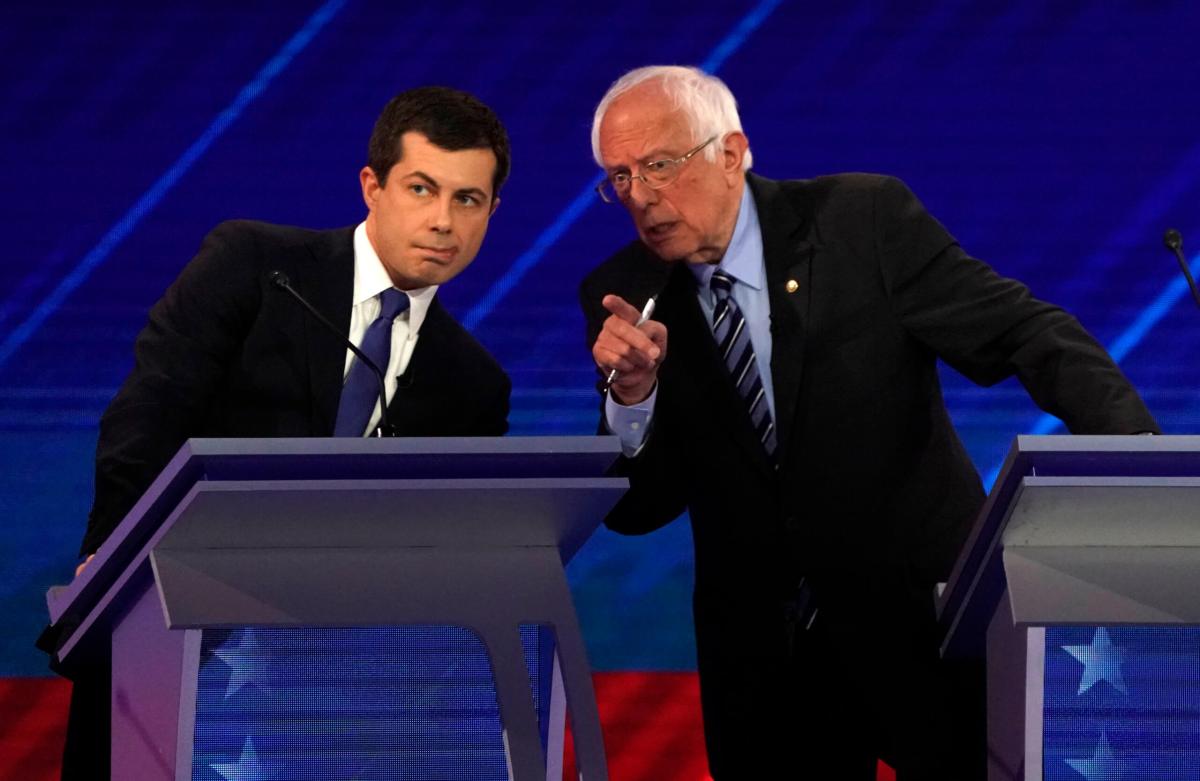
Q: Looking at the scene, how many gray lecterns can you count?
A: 2